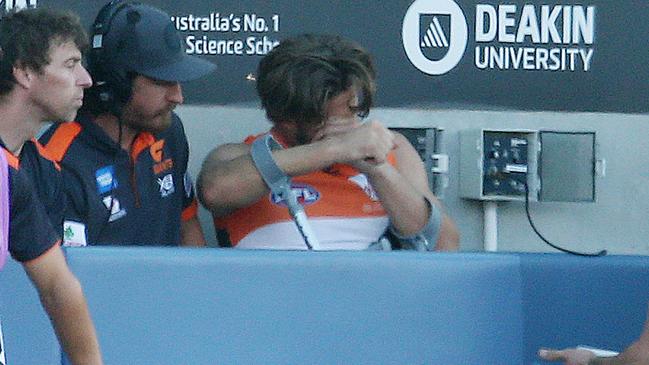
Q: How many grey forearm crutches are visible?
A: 2